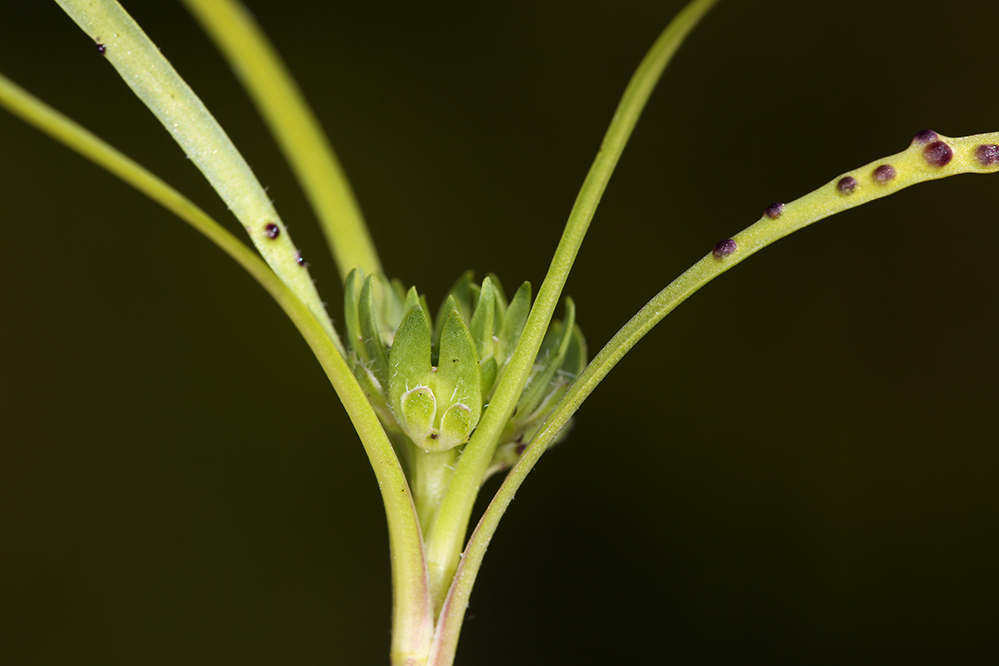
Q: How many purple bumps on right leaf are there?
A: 7